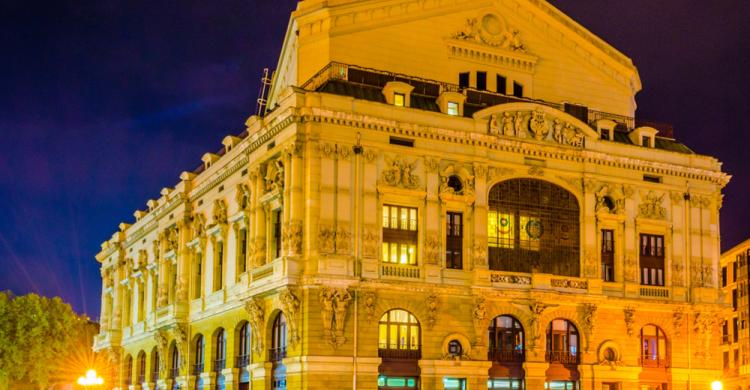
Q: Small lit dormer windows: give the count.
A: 2